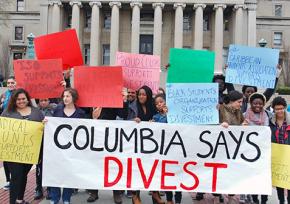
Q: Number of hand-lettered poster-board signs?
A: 9